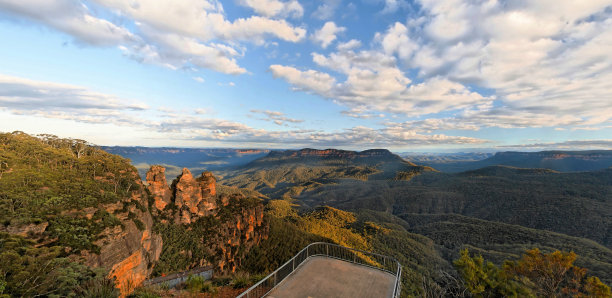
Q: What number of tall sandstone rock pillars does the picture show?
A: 3